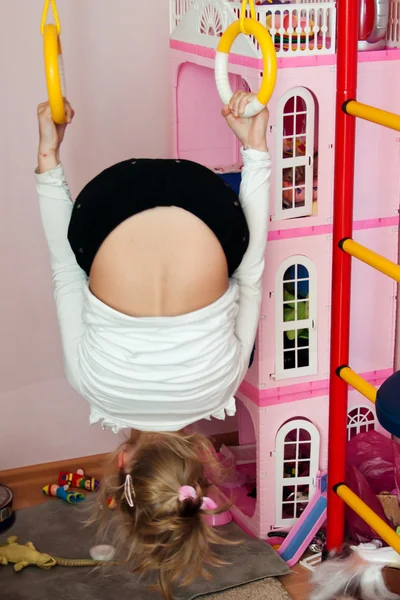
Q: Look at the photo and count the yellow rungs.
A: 4